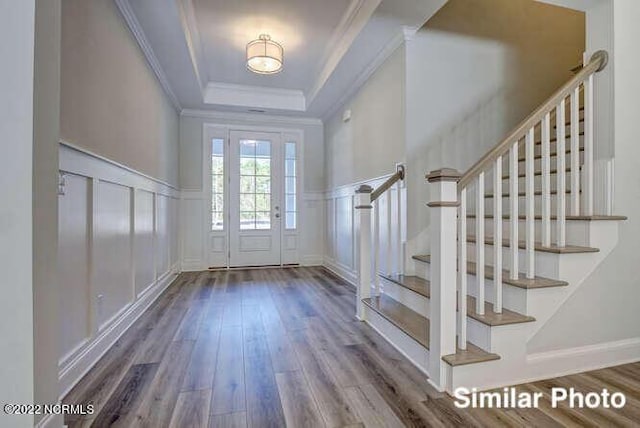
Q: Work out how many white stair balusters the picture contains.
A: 12